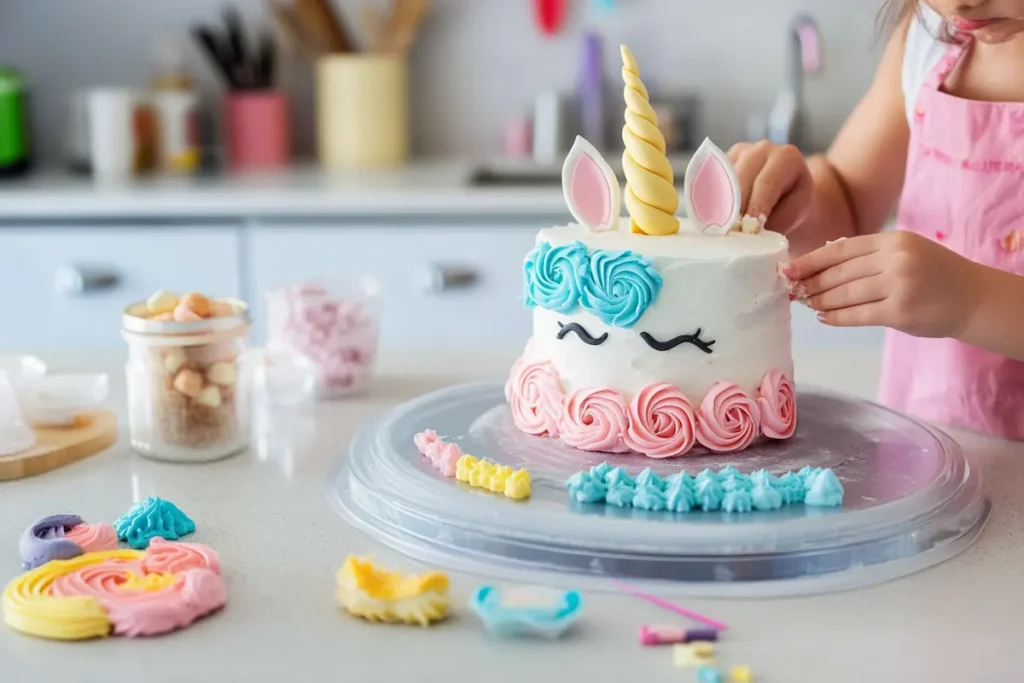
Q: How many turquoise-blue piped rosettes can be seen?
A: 2